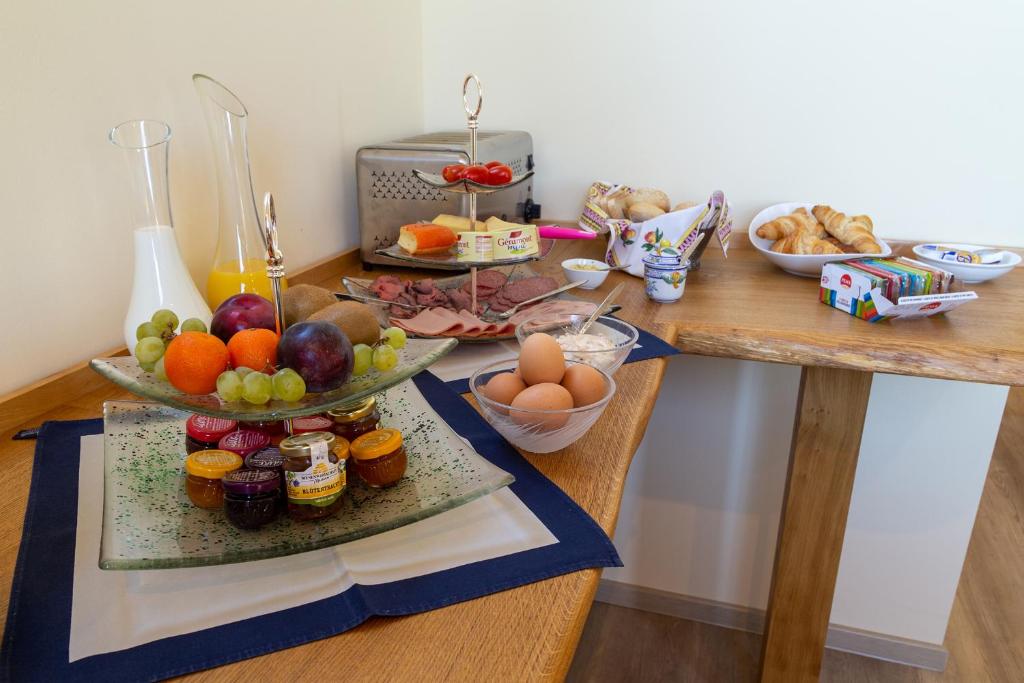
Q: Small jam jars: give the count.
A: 11